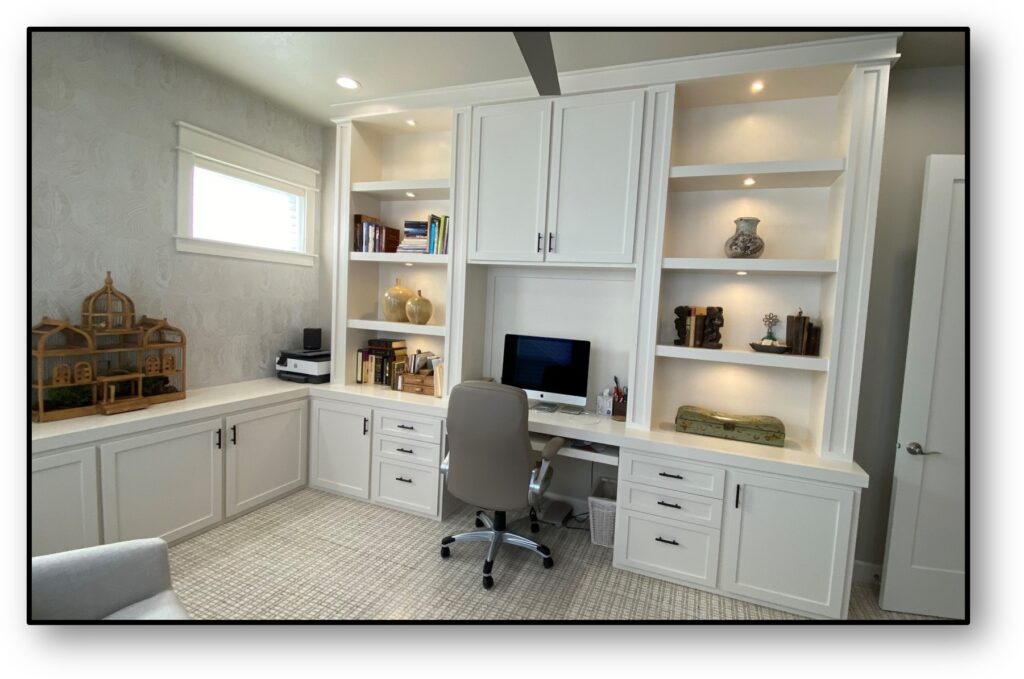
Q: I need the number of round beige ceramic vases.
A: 2